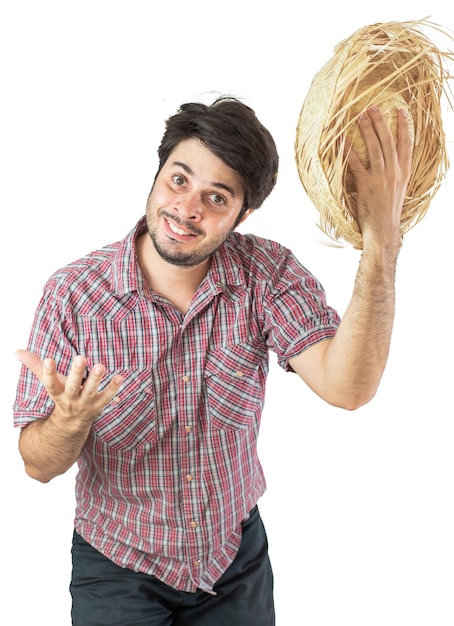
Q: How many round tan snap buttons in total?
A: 7